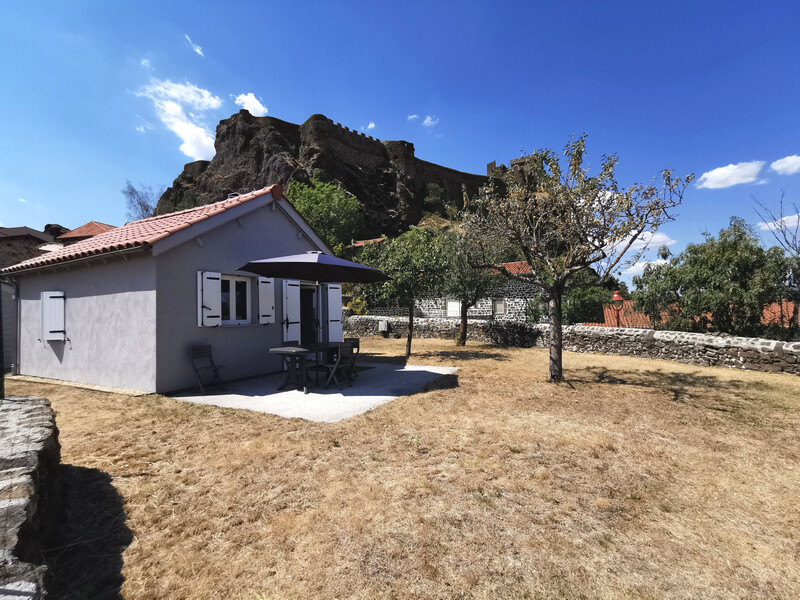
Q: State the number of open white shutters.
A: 4